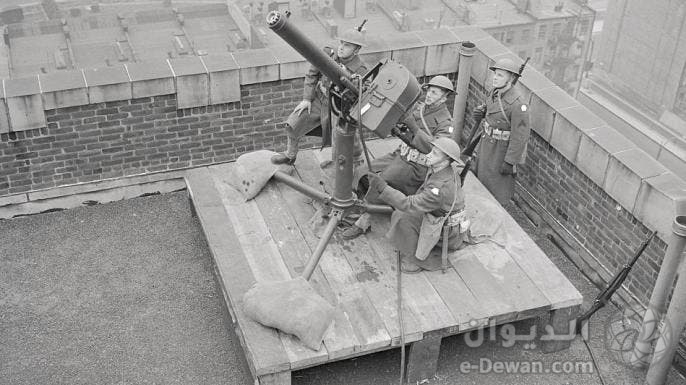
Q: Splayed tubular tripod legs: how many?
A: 3